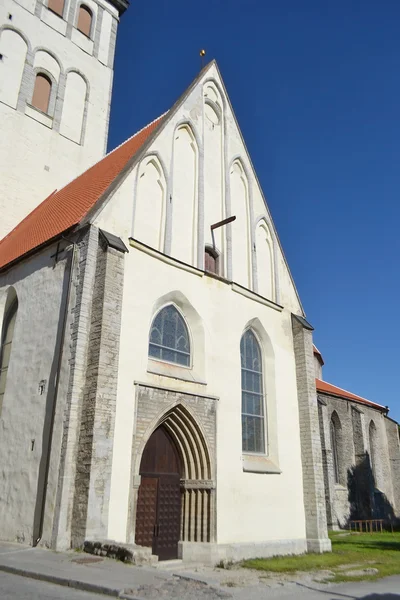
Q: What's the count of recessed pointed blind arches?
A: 5